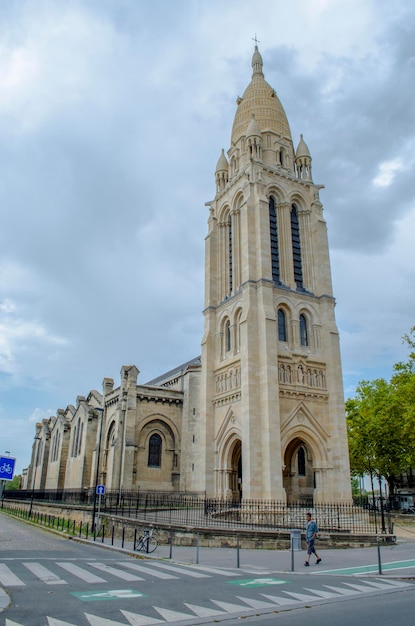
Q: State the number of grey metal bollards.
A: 5